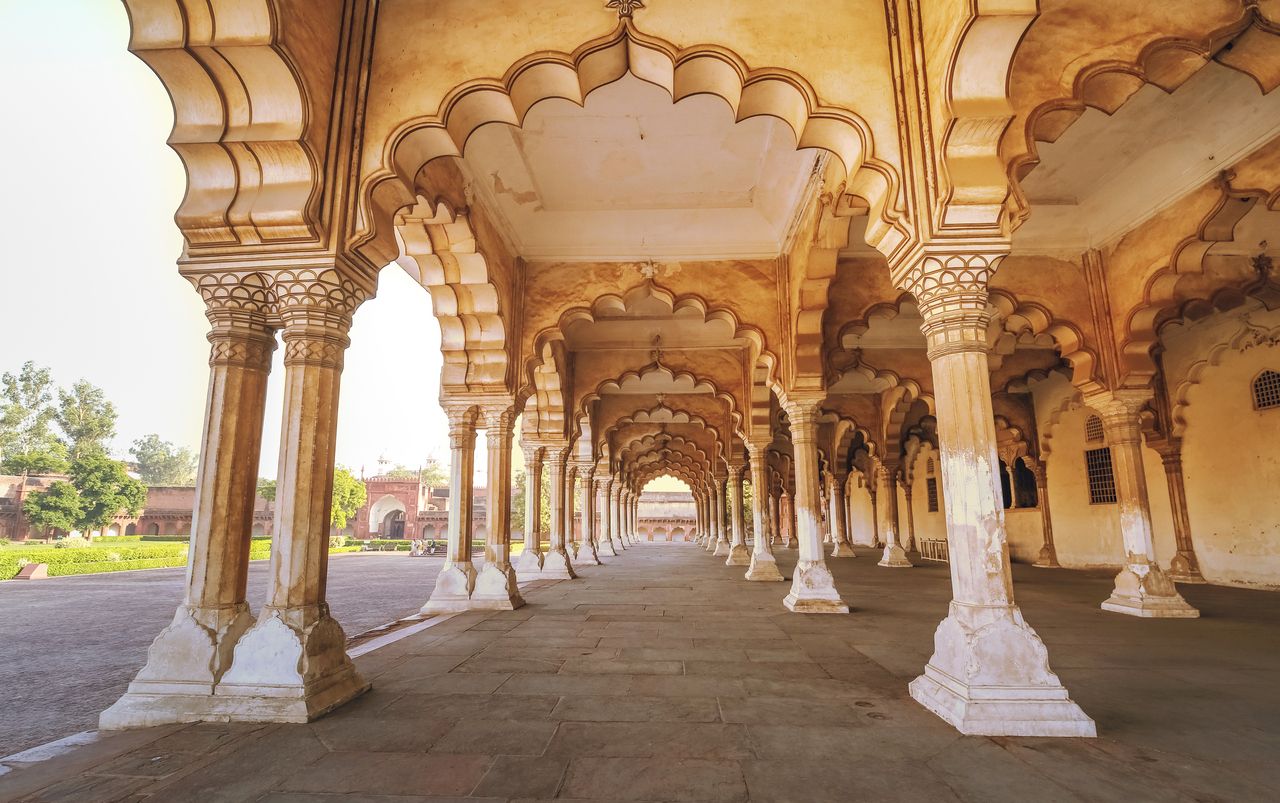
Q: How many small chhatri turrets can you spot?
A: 2